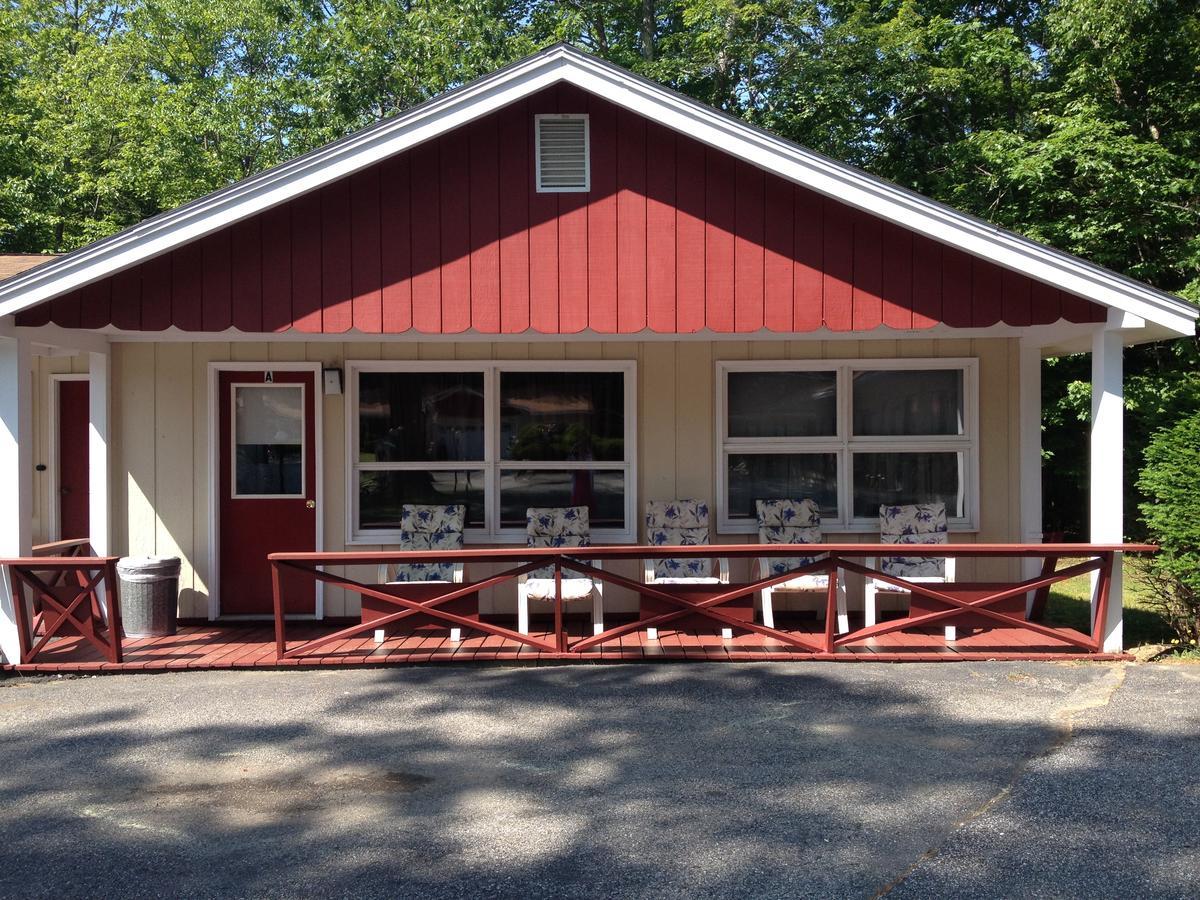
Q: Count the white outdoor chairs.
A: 5